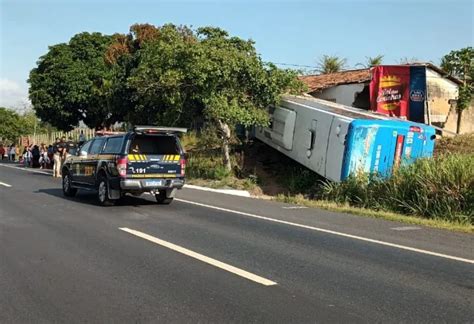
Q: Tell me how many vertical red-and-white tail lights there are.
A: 2